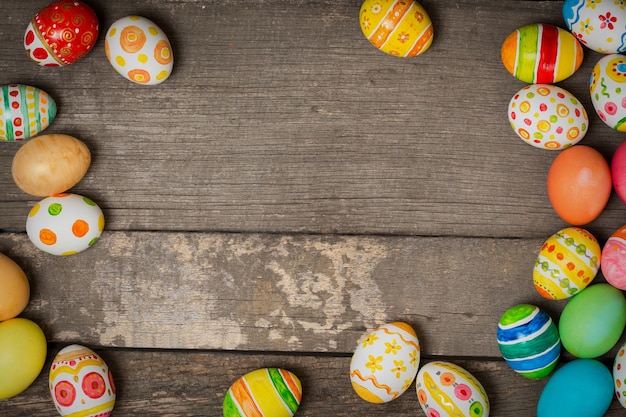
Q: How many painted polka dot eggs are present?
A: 4